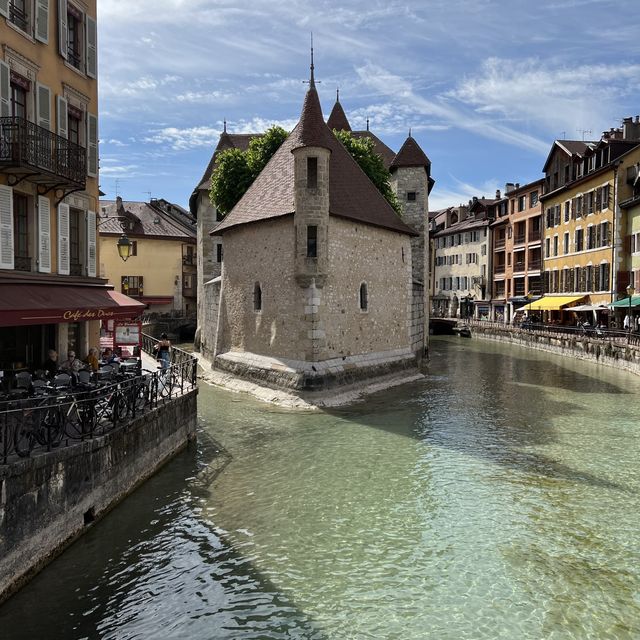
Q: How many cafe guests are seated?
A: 4